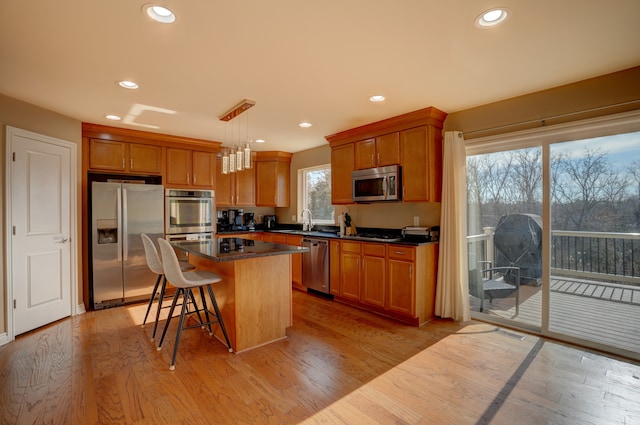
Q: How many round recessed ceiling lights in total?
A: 7